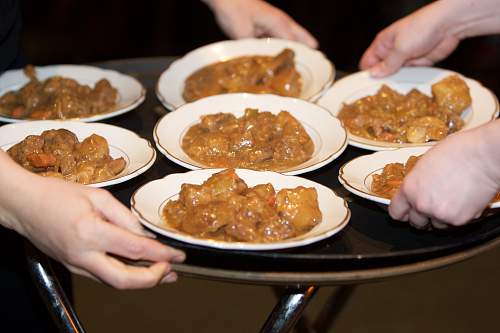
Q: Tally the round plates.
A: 7